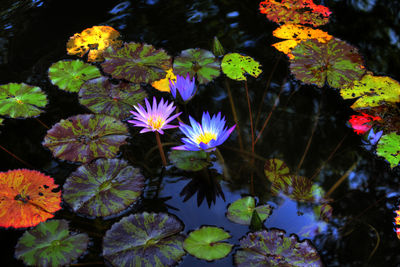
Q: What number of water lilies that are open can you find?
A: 2